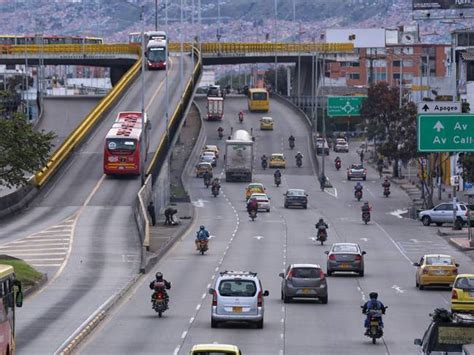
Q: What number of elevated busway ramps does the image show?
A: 1